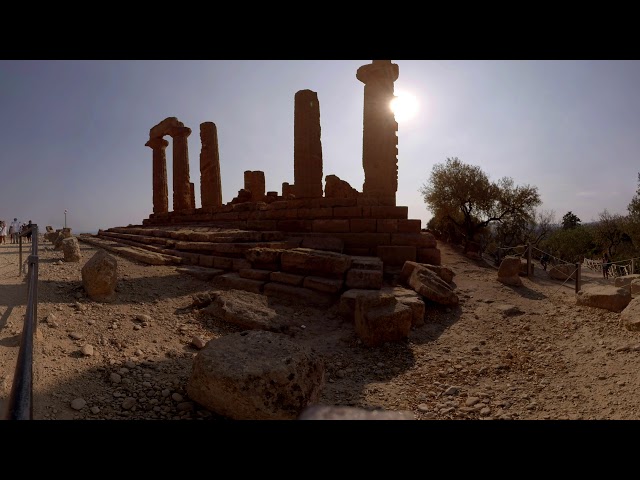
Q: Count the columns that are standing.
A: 5